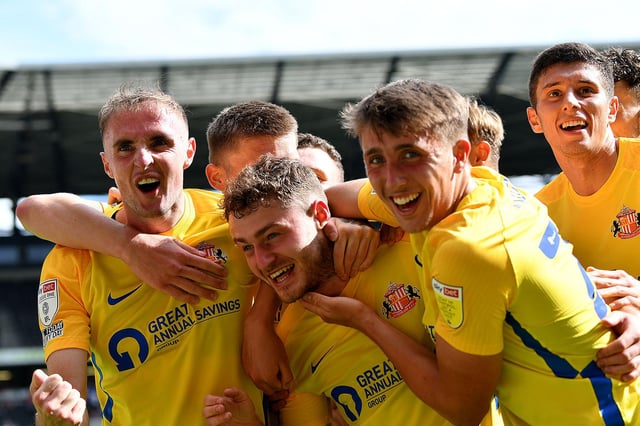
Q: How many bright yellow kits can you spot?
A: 4